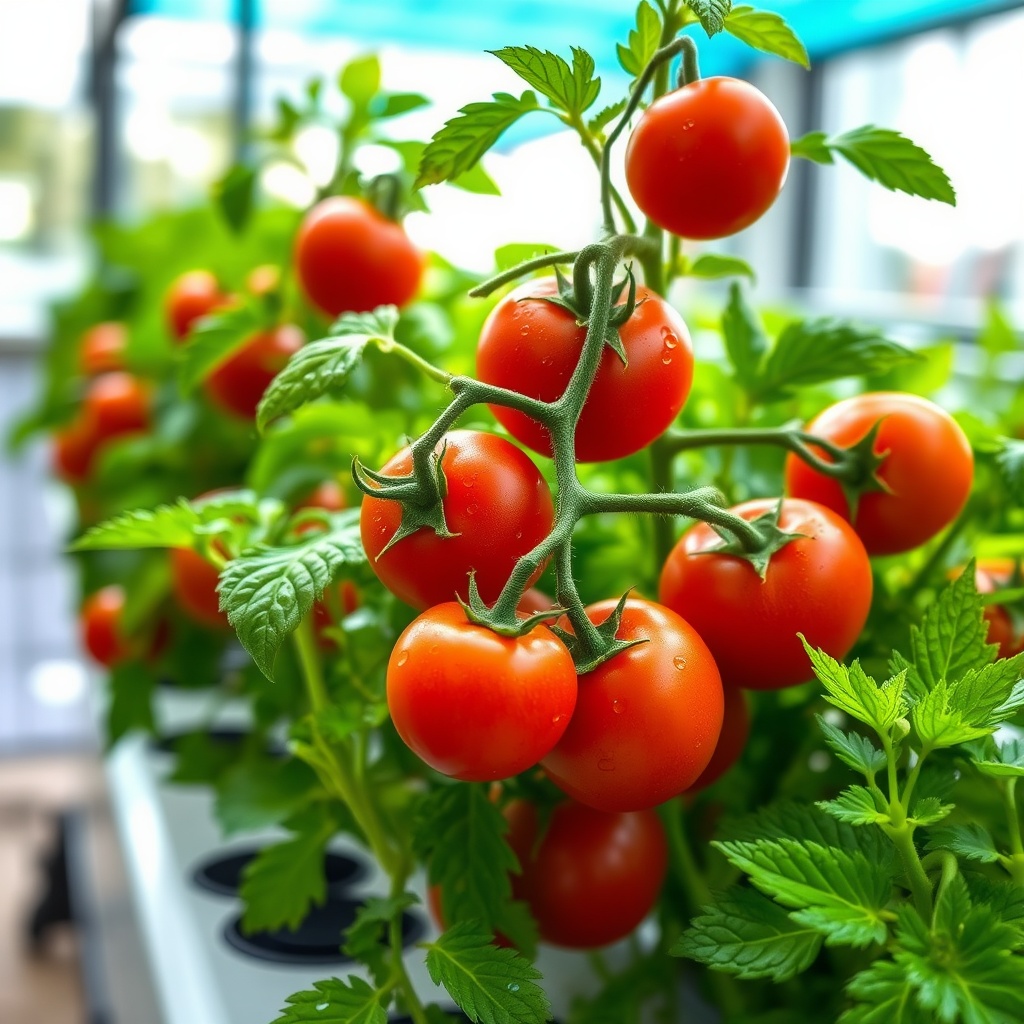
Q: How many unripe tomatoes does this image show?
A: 0